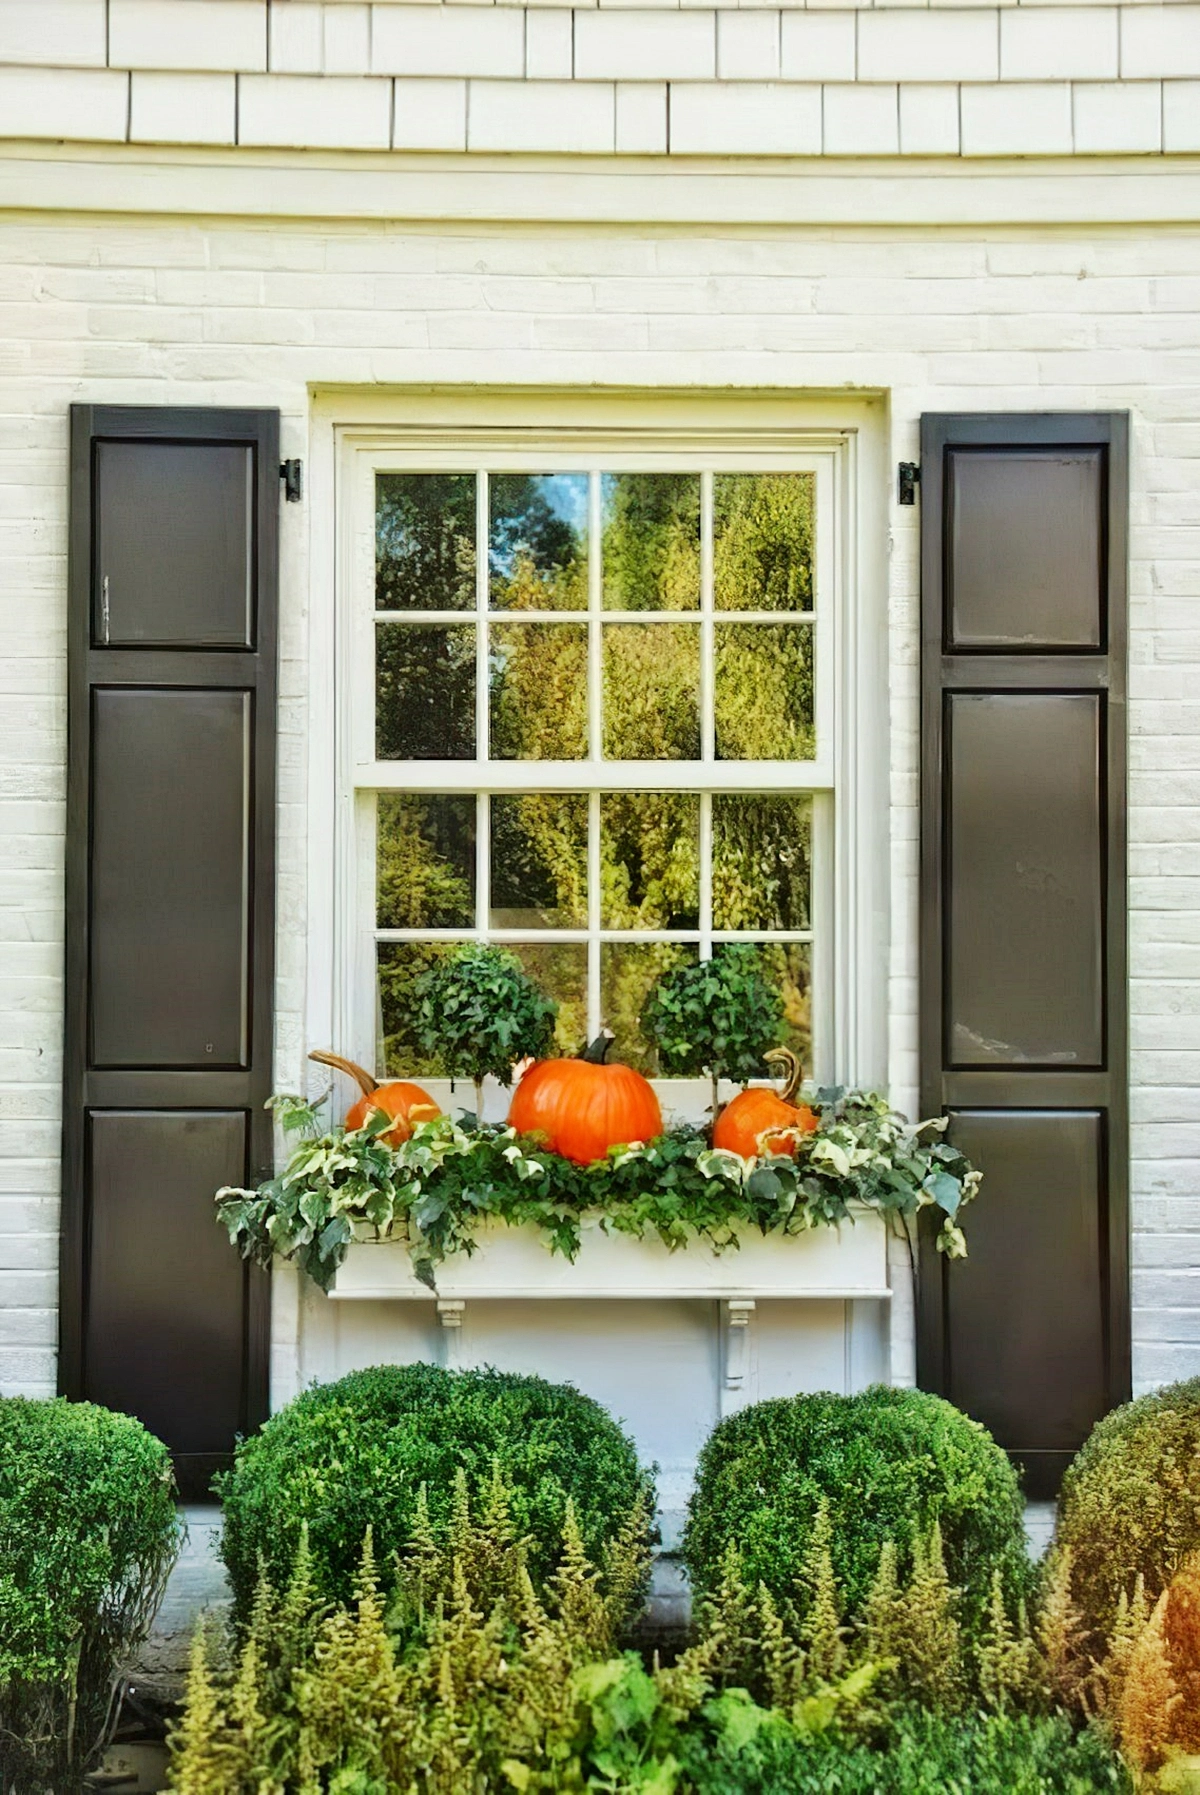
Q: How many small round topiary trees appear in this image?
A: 2